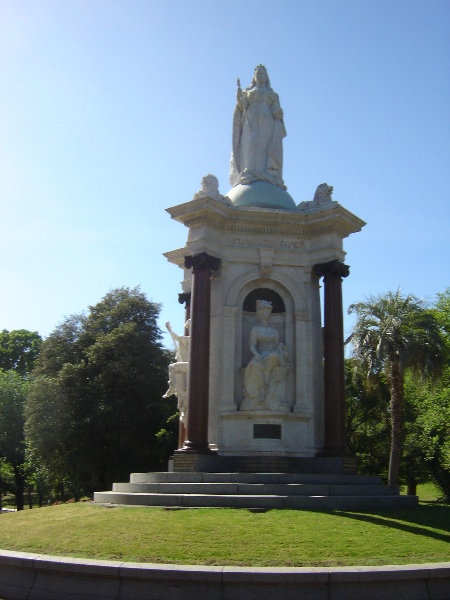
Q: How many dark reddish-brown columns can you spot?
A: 3